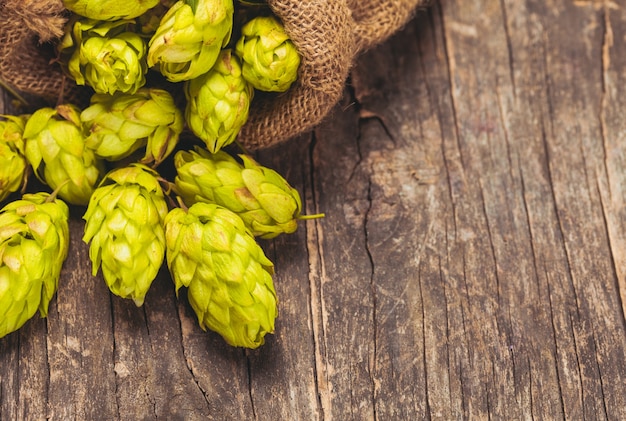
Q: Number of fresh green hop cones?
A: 12